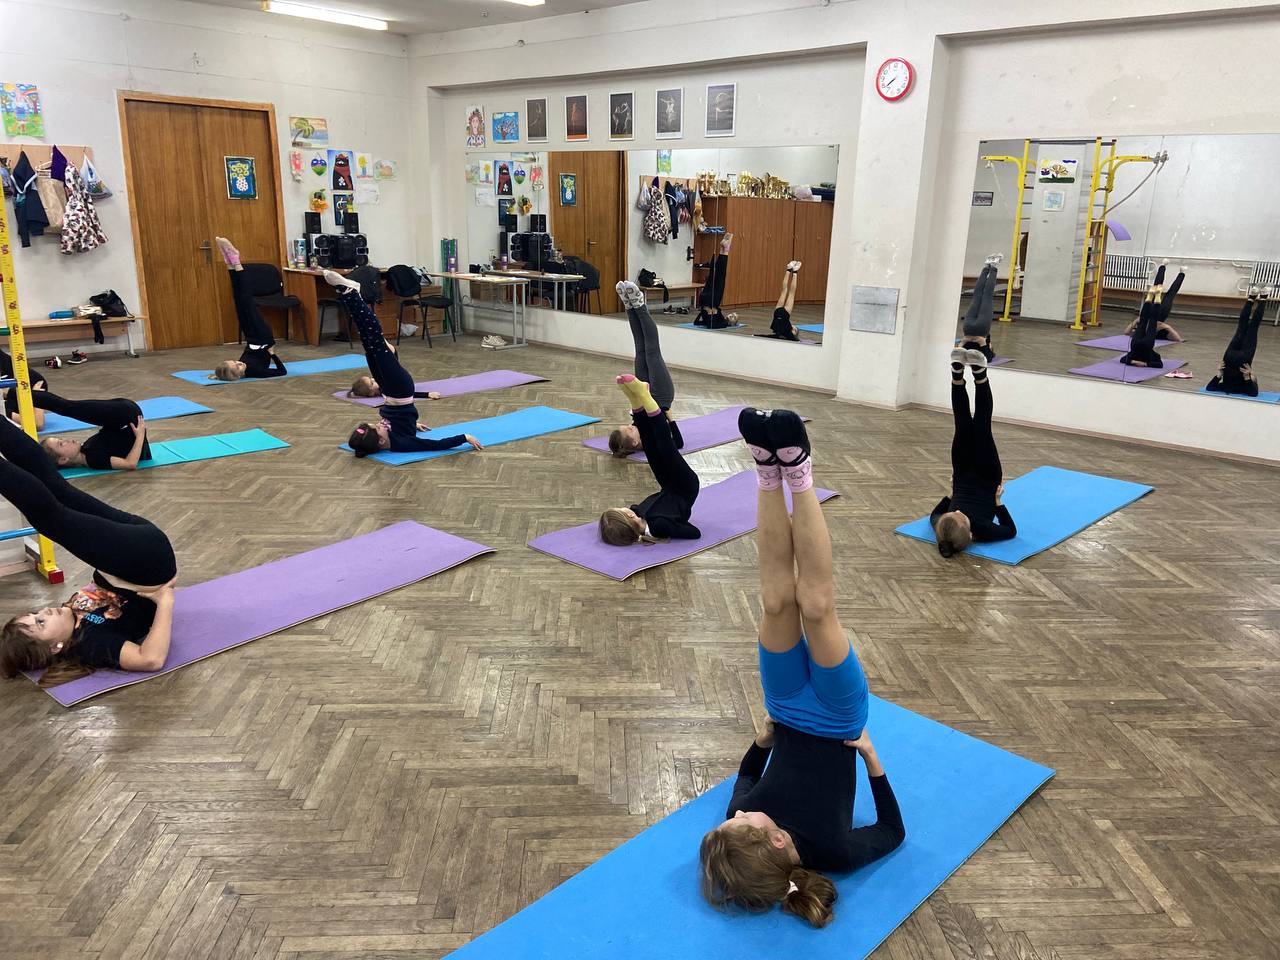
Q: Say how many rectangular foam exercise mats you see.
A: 10